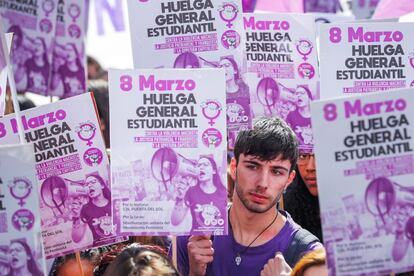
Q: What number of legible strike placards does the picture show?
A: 6